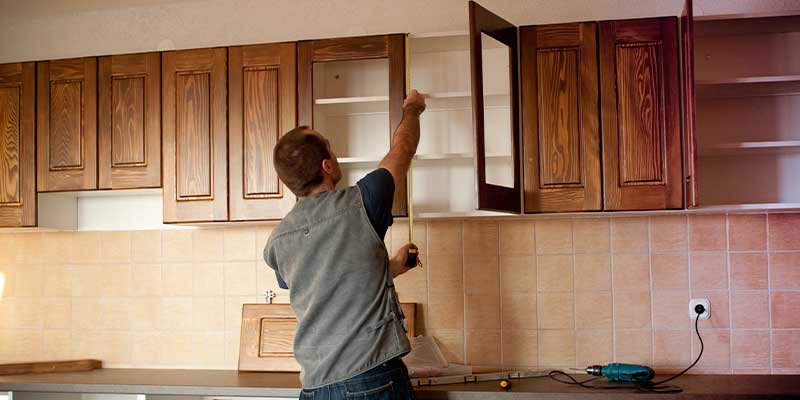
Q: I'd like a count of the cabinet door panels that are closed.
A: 8